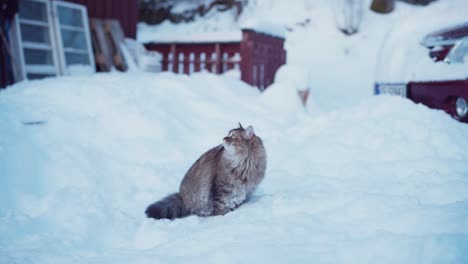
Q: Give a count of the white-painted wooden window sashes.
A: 2